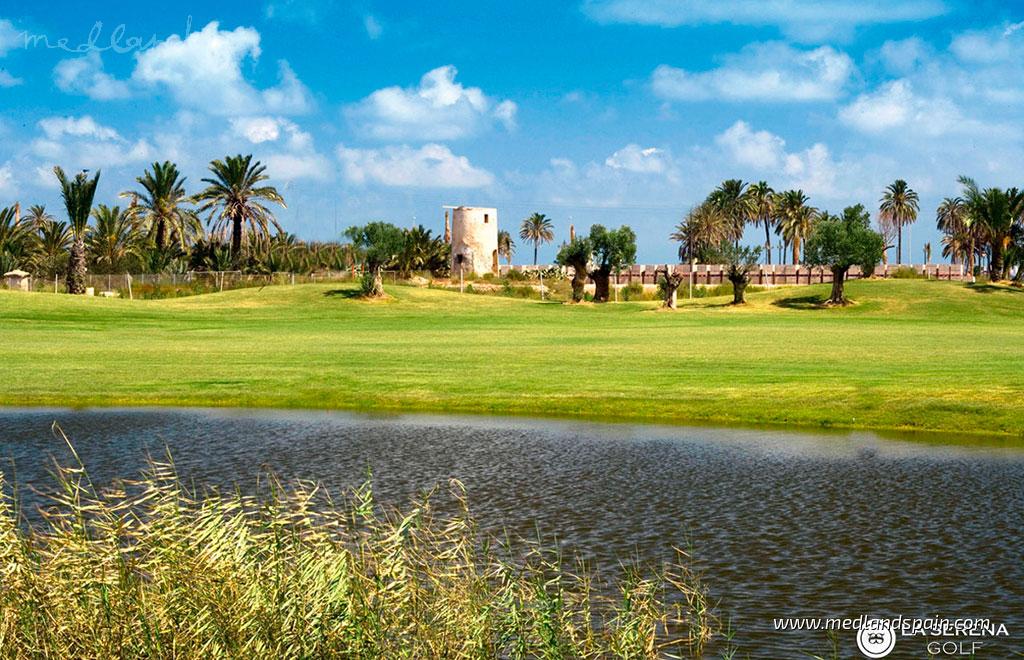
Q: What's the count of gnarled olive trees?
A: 6